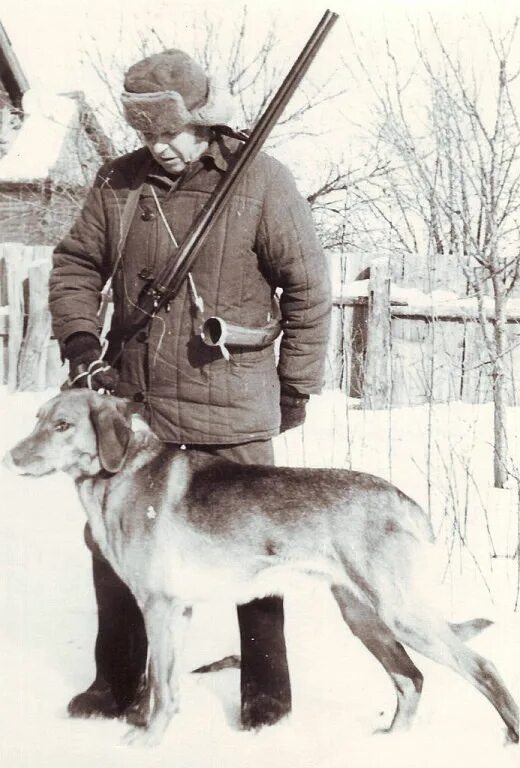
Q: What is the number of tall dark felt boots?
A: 2